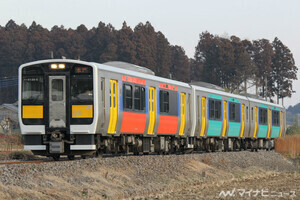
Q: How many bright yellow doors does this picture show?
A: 9